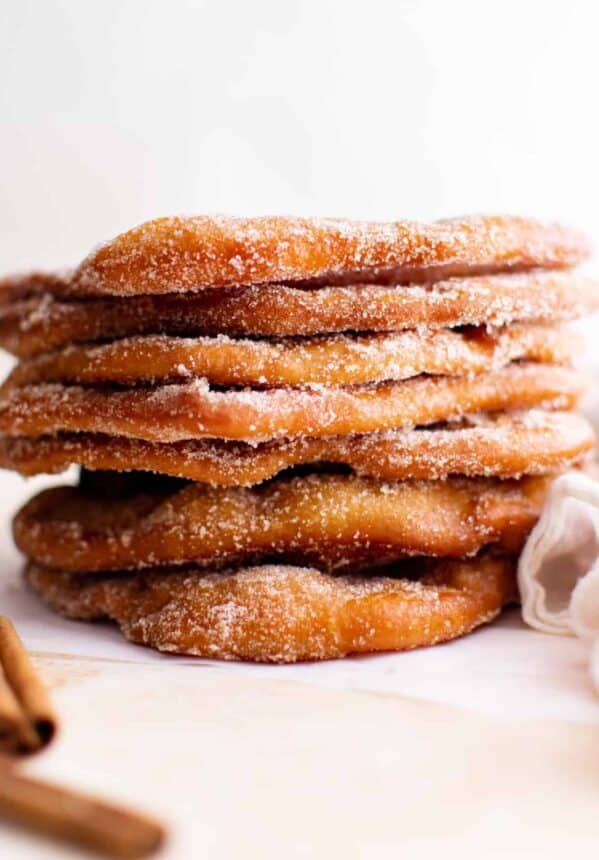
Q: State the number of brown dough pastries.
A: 7